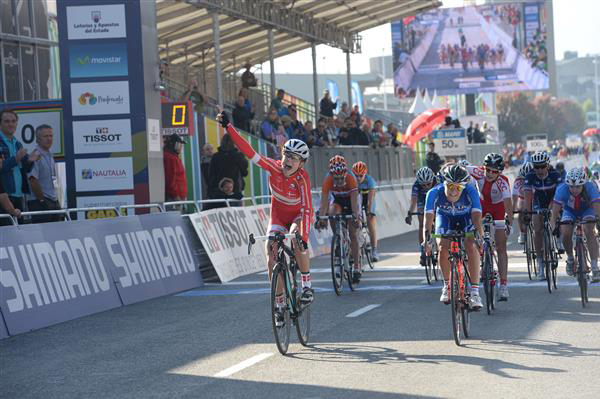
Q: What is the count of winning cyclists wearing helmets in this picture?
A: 1